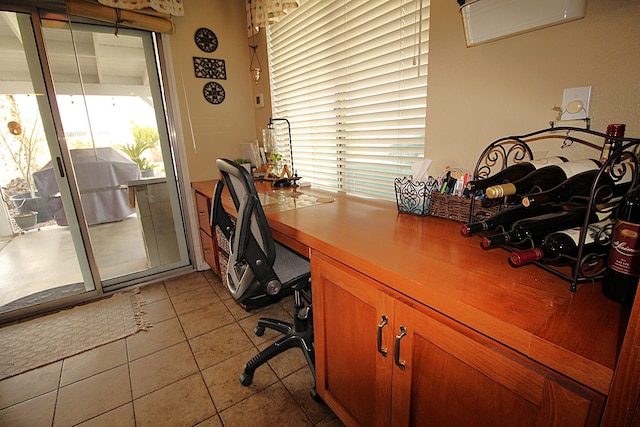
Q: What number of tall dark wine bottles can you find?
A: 8